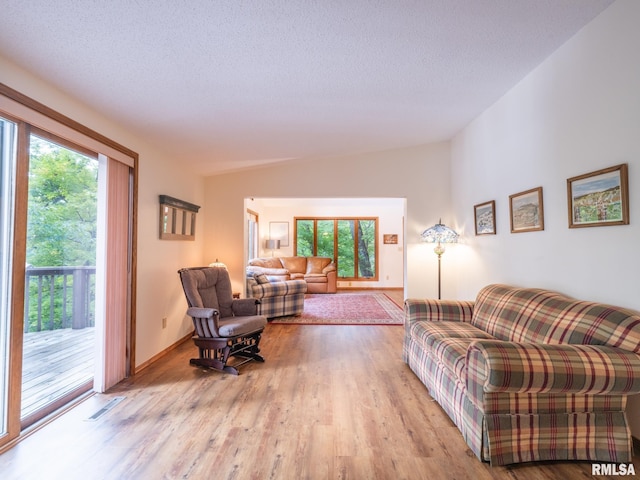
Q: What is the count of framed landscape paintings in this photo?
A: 3